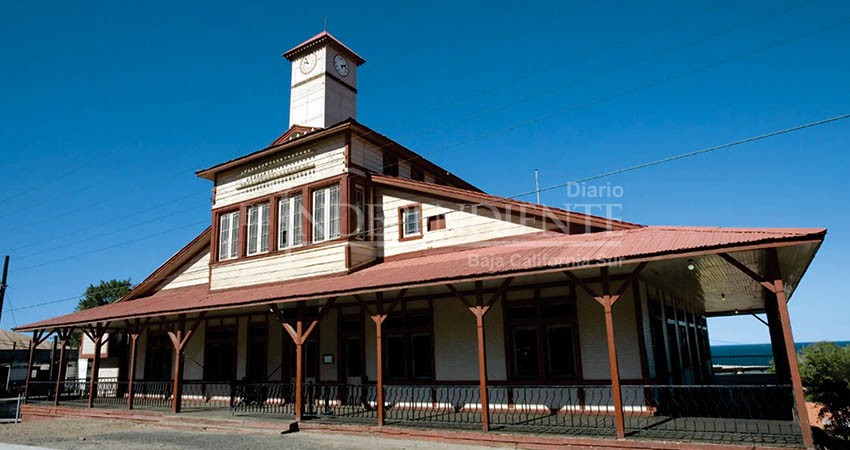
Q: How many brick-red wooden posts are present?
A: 10